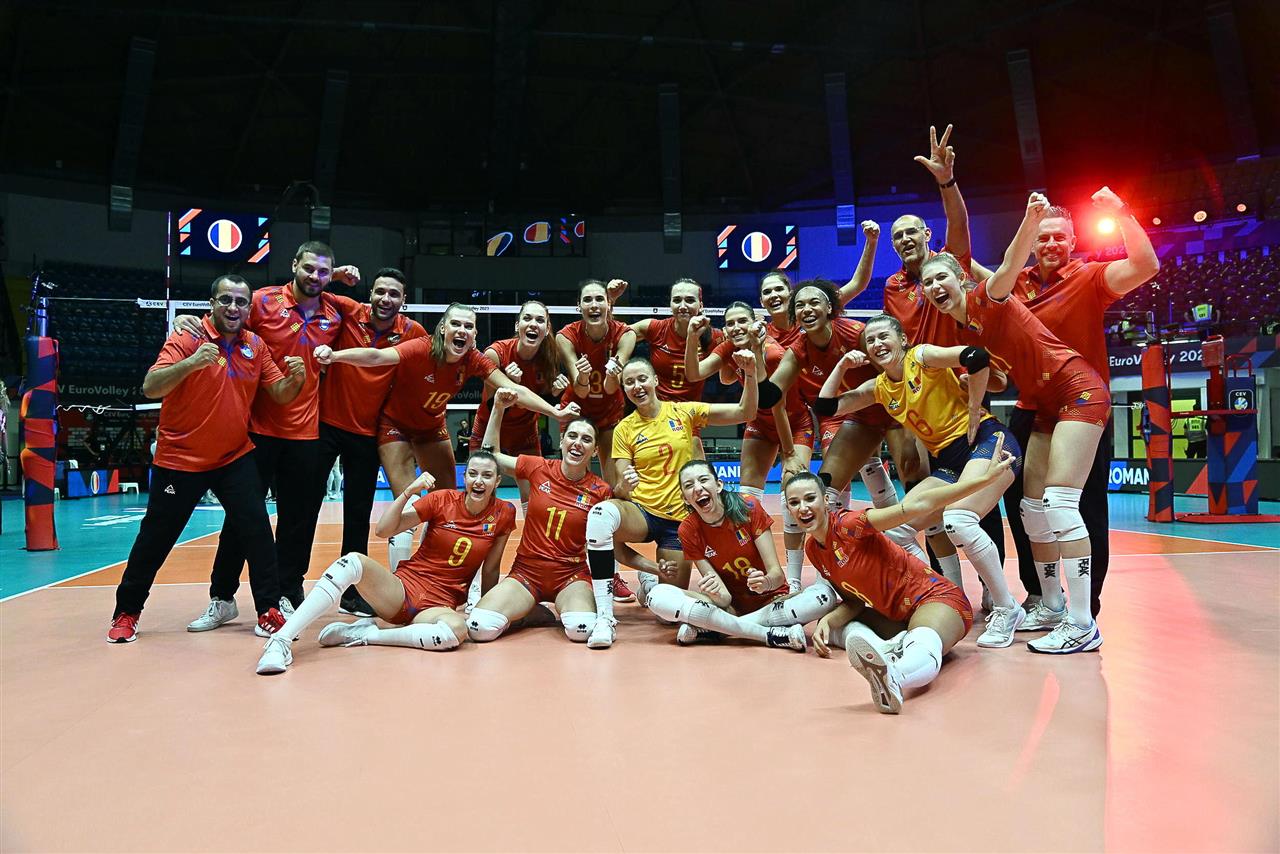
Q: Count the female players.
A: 14